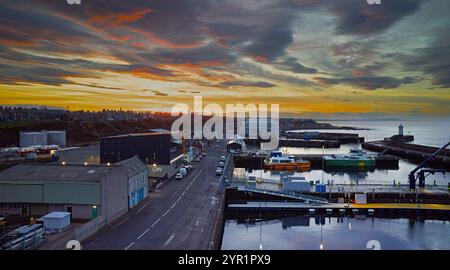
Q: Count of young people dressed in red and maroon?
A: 0